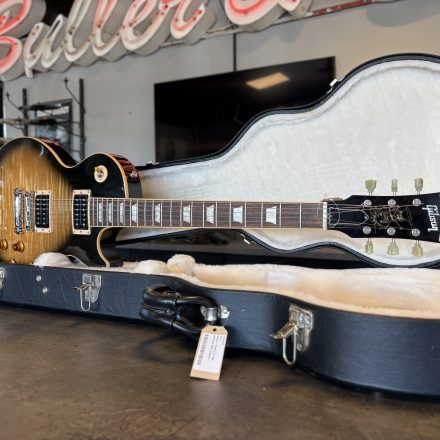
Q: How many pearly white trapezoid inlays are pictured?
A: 9